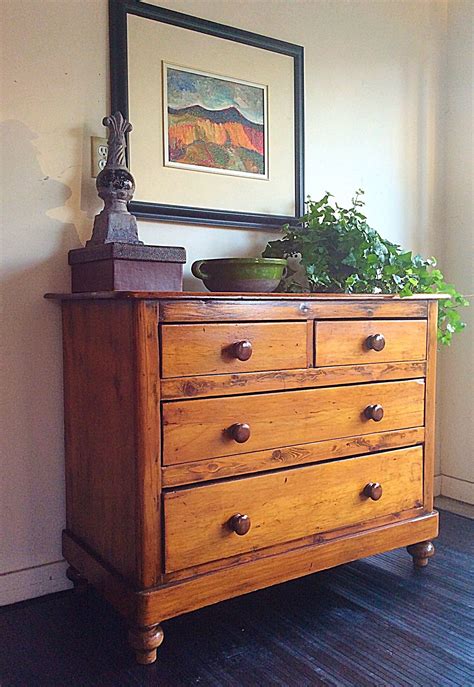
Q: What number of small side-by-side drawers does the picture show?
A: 2